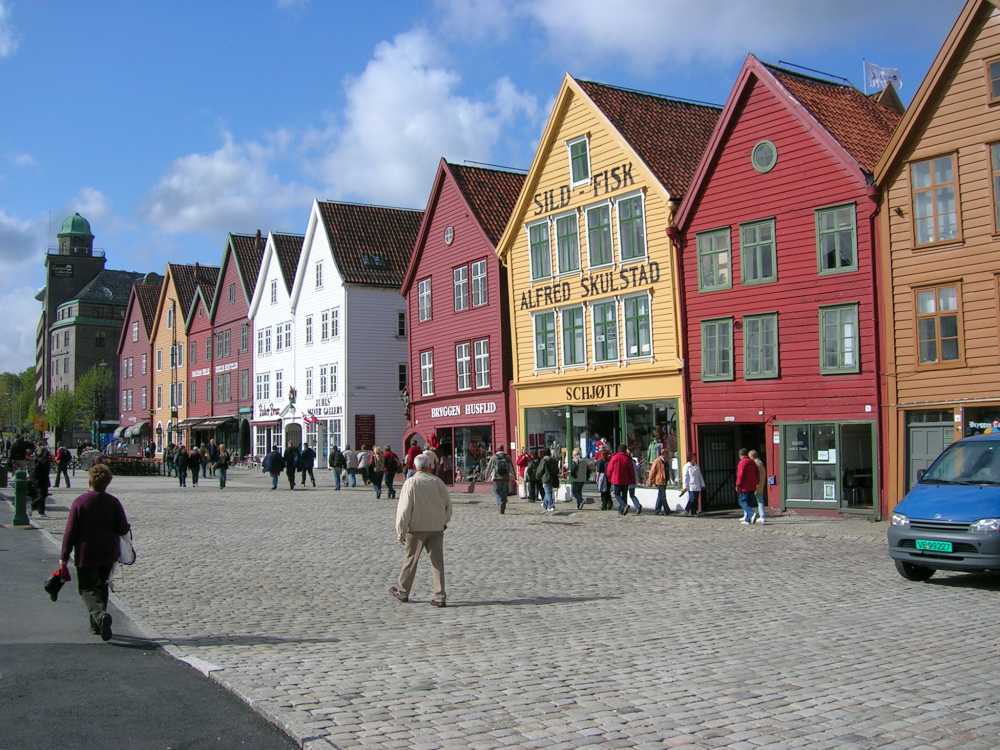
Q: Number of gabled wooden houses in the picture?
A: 10